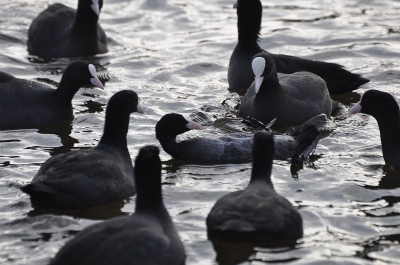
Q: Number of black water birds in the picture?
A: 9